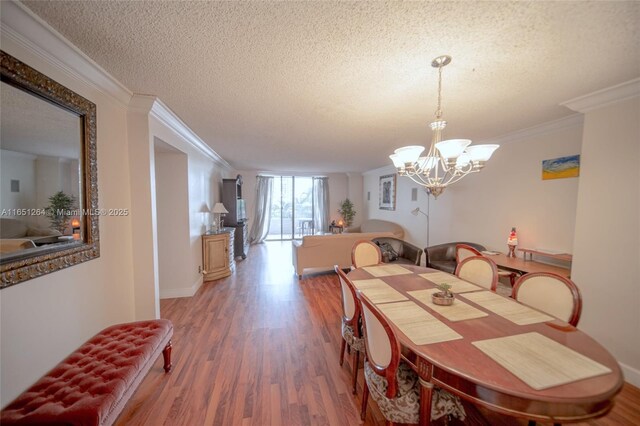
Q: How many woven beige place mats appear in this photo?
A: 7